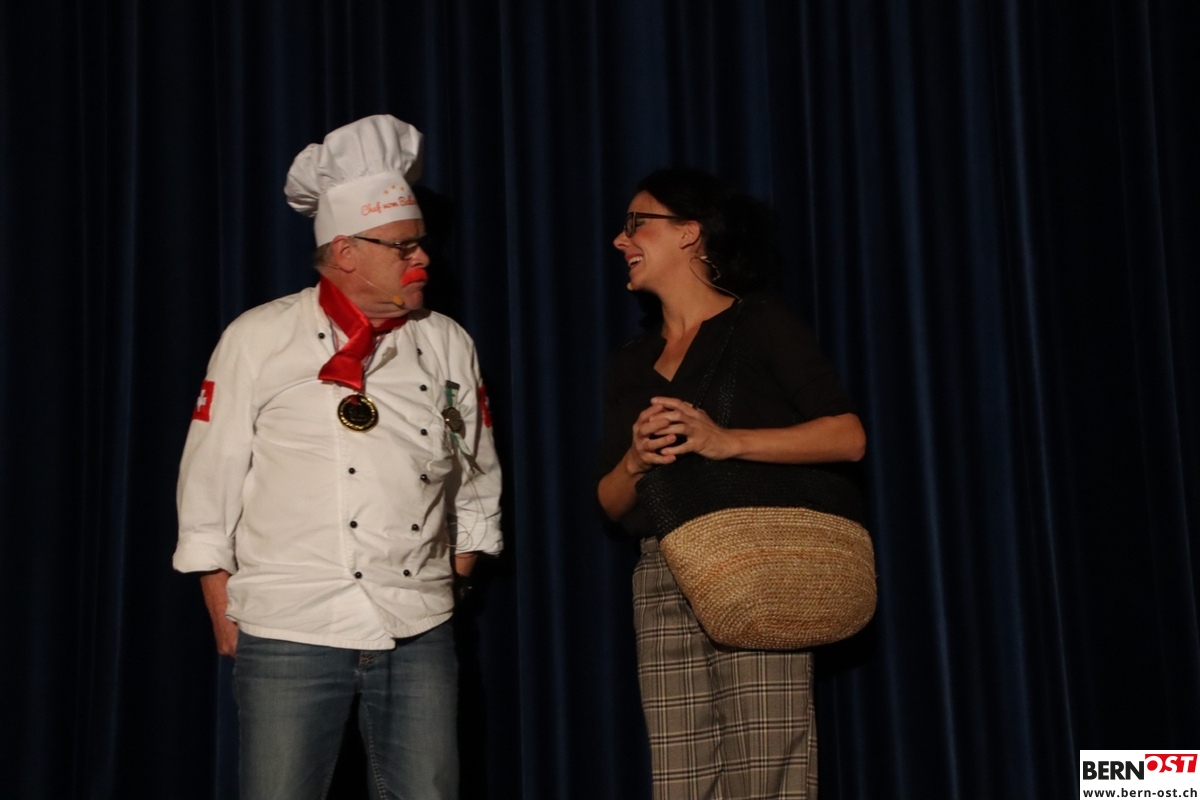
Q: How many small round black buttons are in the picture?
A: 10